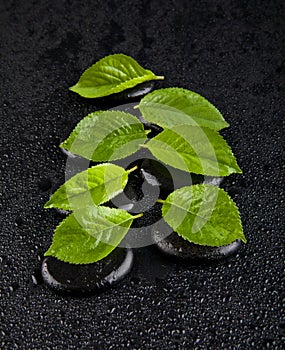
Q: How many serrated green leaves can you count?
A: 7